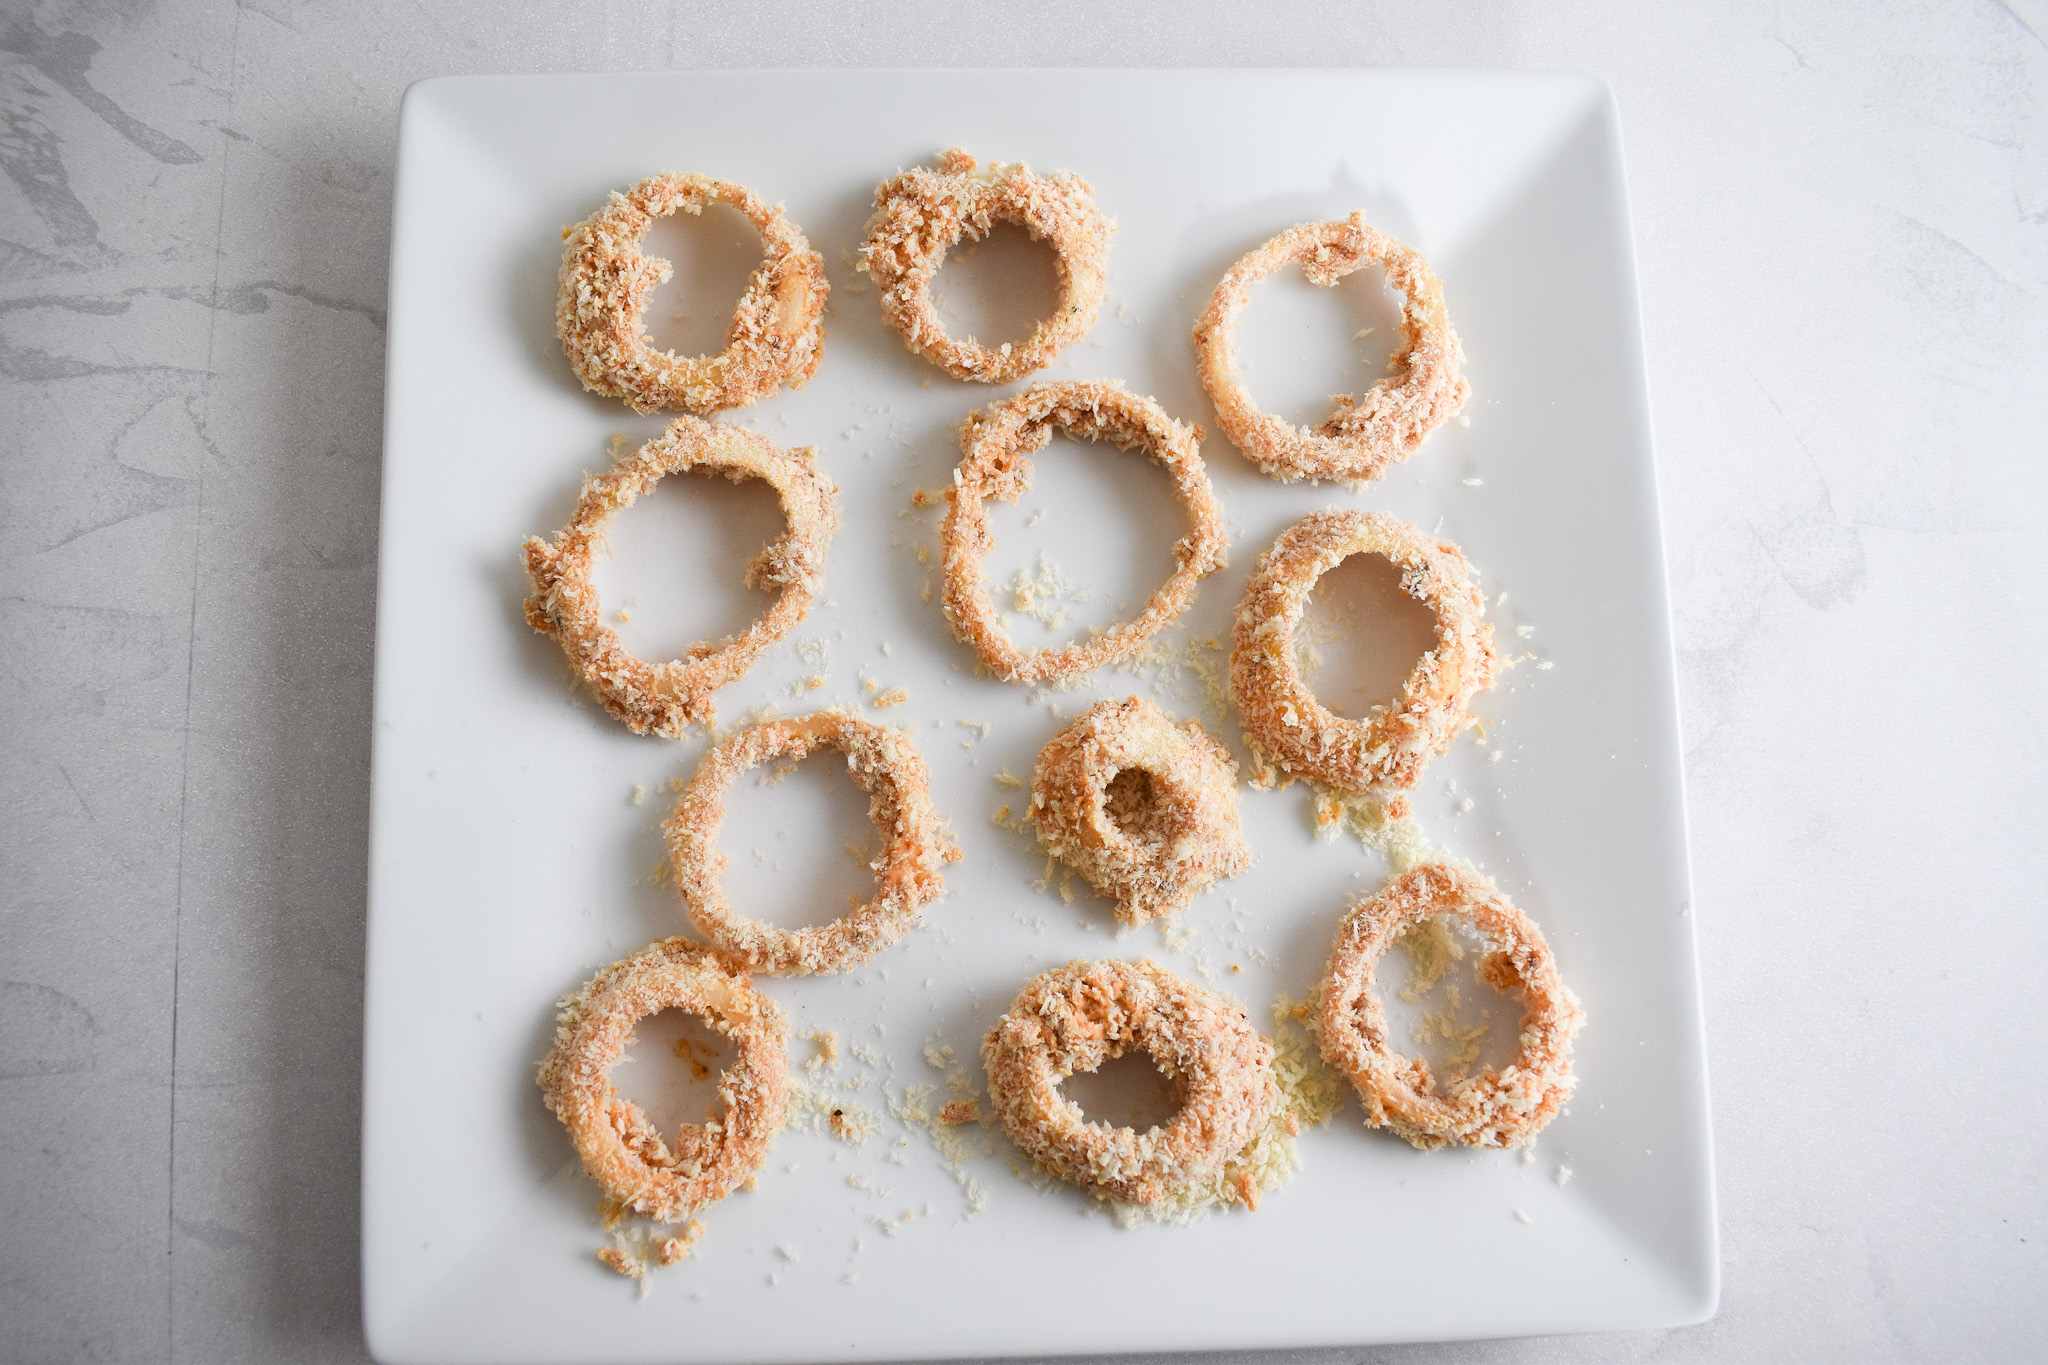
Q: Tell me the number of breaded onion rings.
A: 11